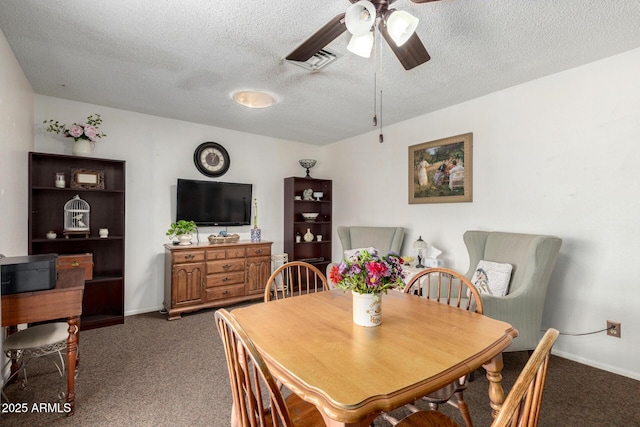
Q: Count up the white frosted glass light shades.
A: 3